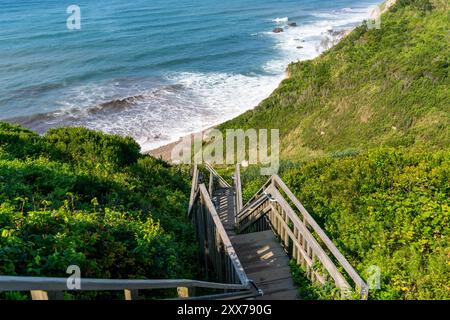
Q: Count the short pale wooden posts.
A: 3